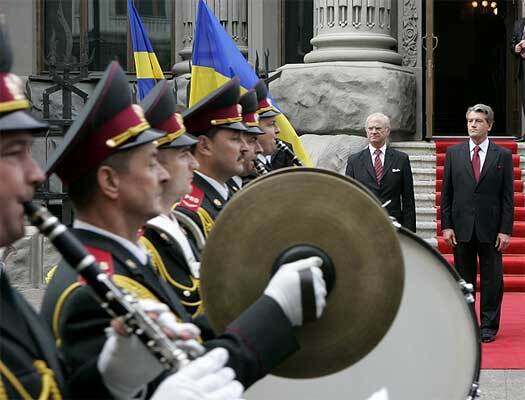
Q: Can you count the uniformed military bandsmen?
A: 6